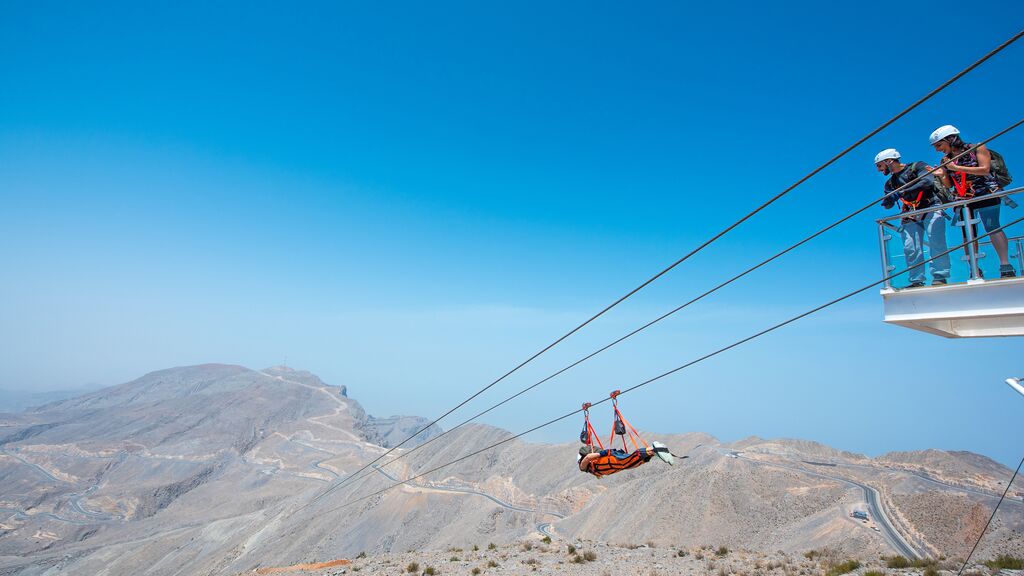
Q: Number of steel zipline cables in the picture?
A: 3